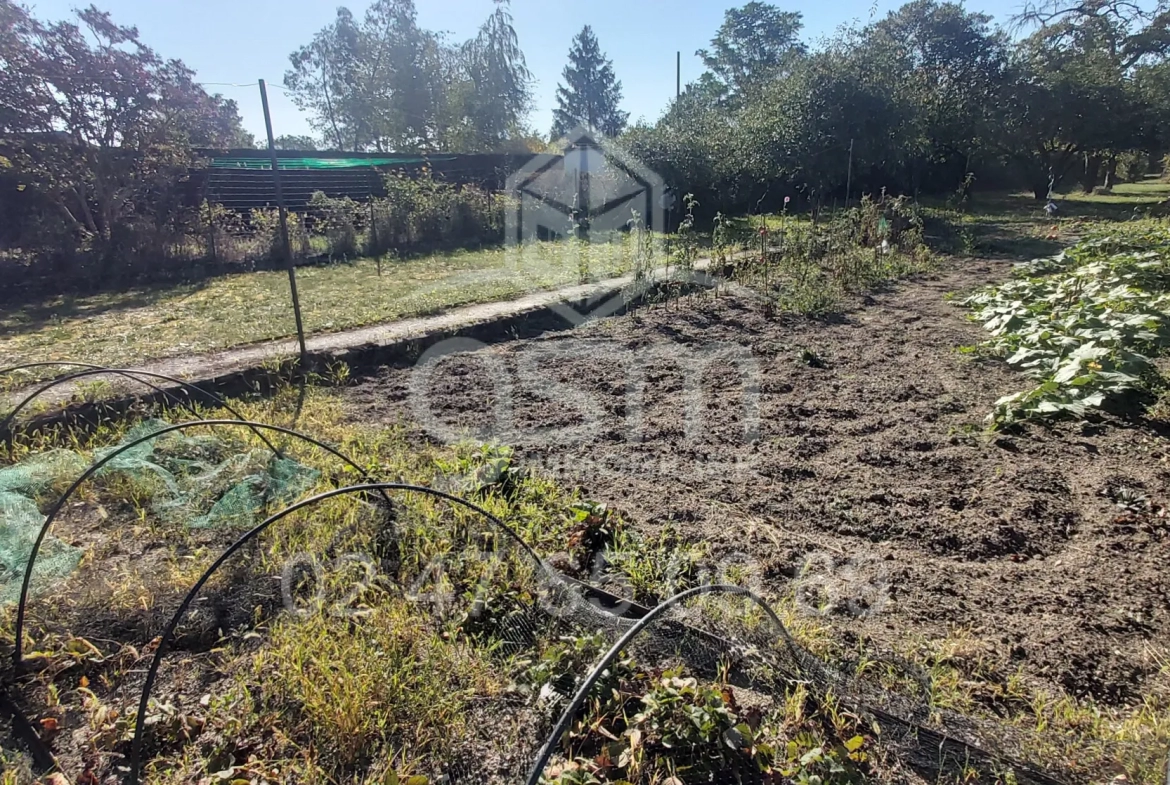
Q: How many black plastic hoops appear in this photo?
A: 5